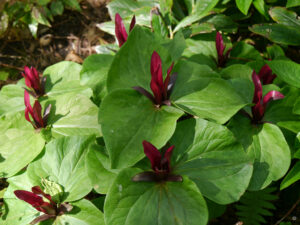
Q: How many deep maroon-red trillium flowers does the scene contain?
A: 9